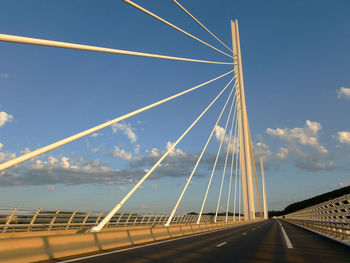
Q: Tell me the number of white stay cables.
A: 11